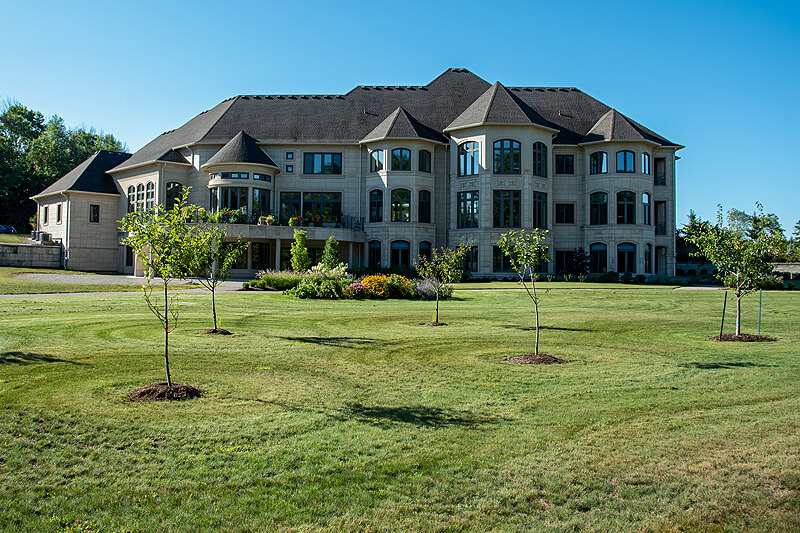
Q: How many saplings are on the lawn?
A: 5